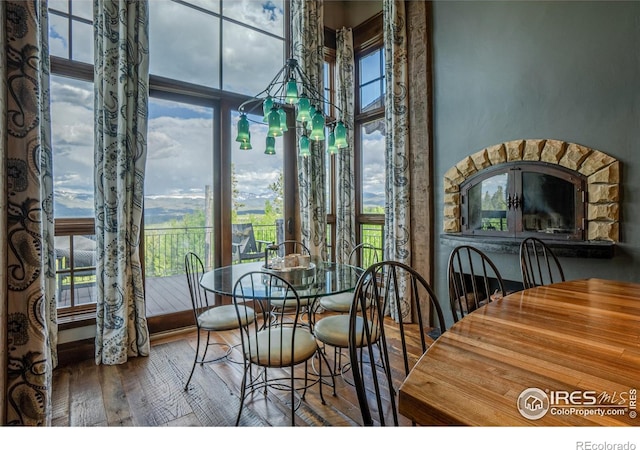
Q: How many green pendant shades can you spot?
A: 13